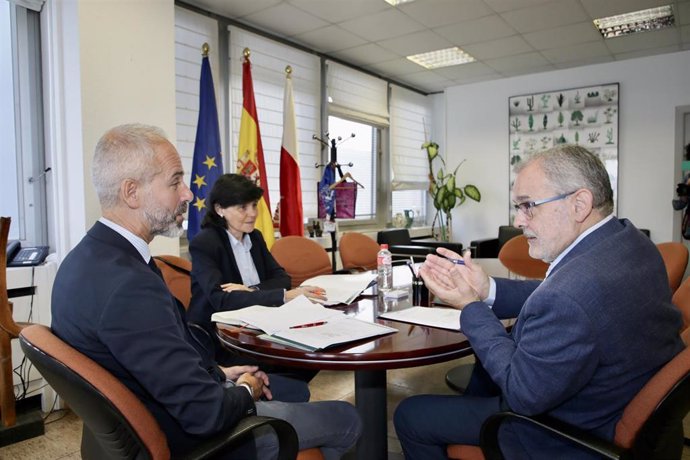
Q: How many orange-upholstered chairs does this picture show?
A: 8